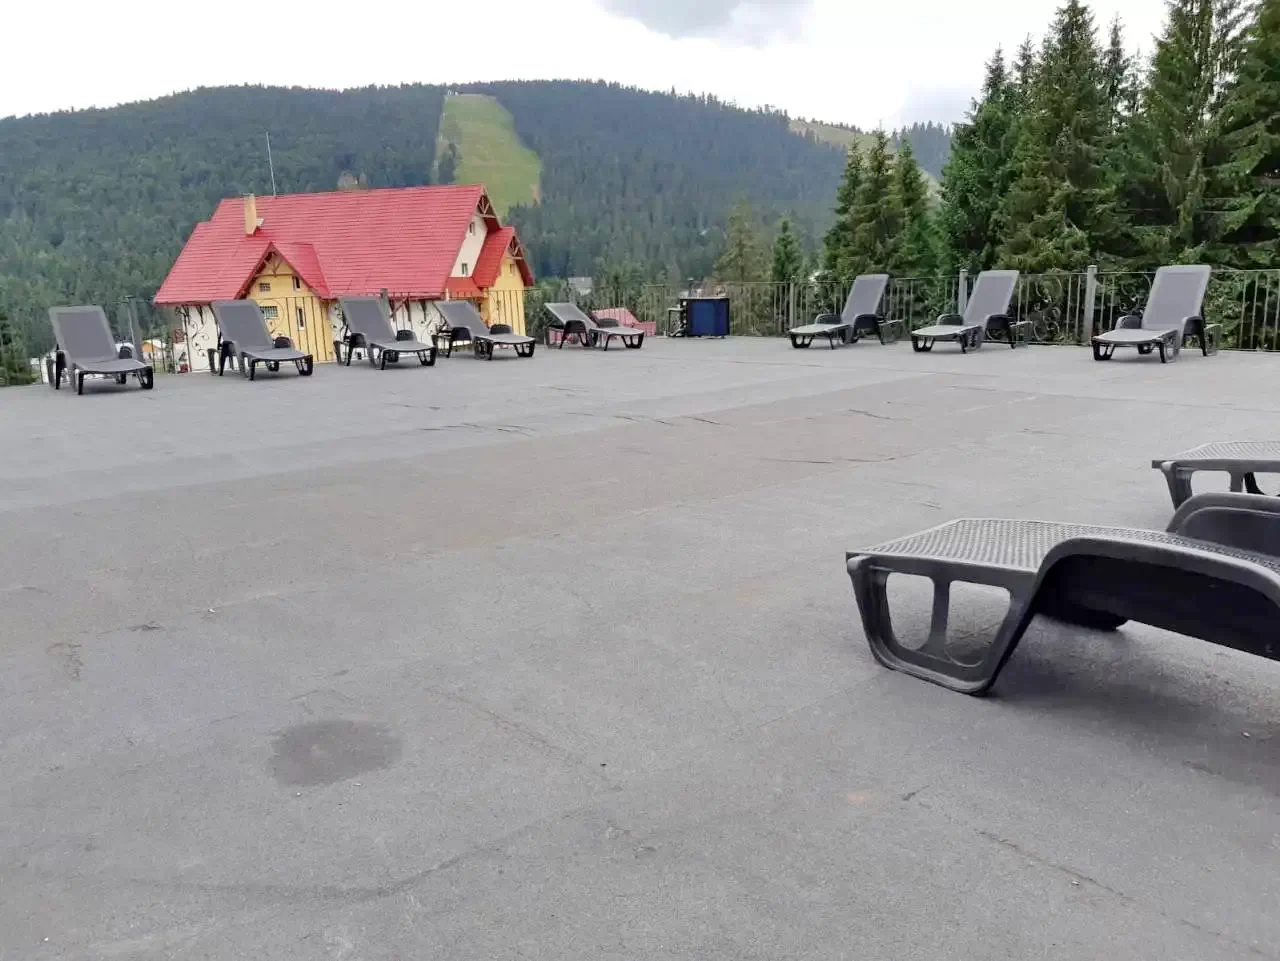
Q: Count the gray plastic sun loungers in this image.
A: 10